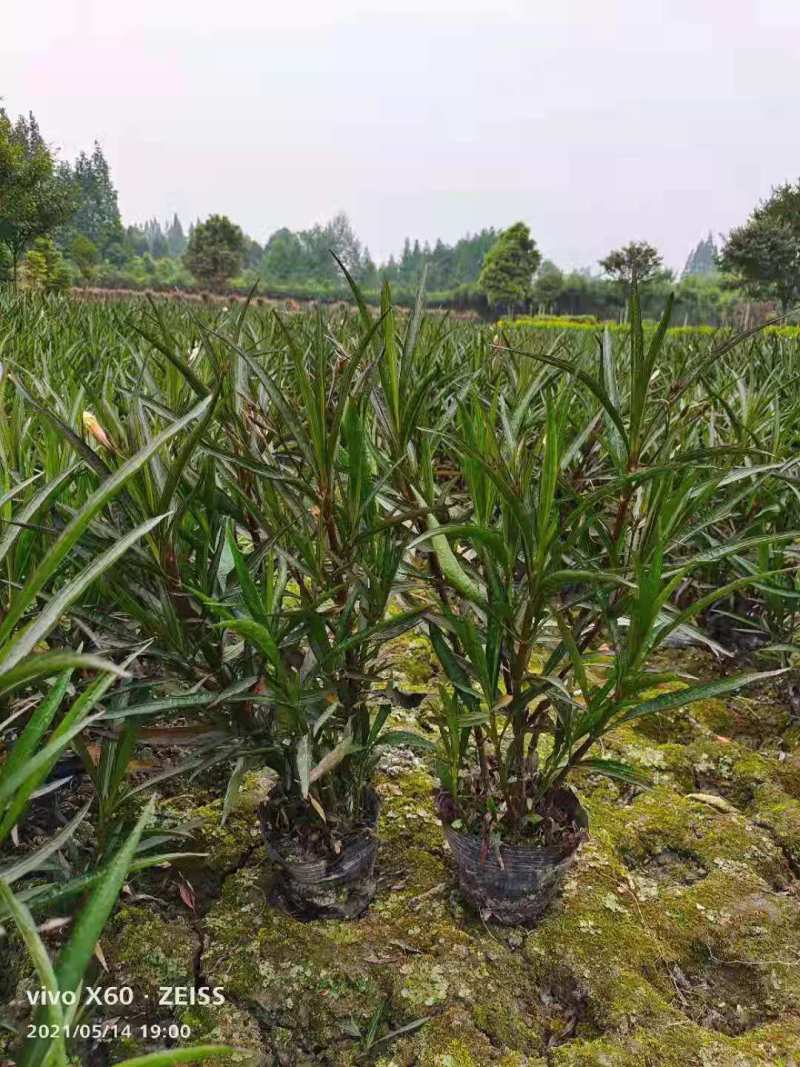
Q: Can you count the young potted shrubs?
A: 2